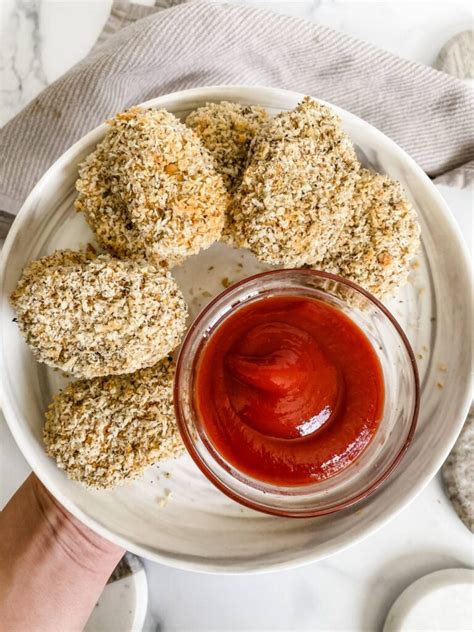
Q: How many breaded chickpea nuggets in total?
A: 6